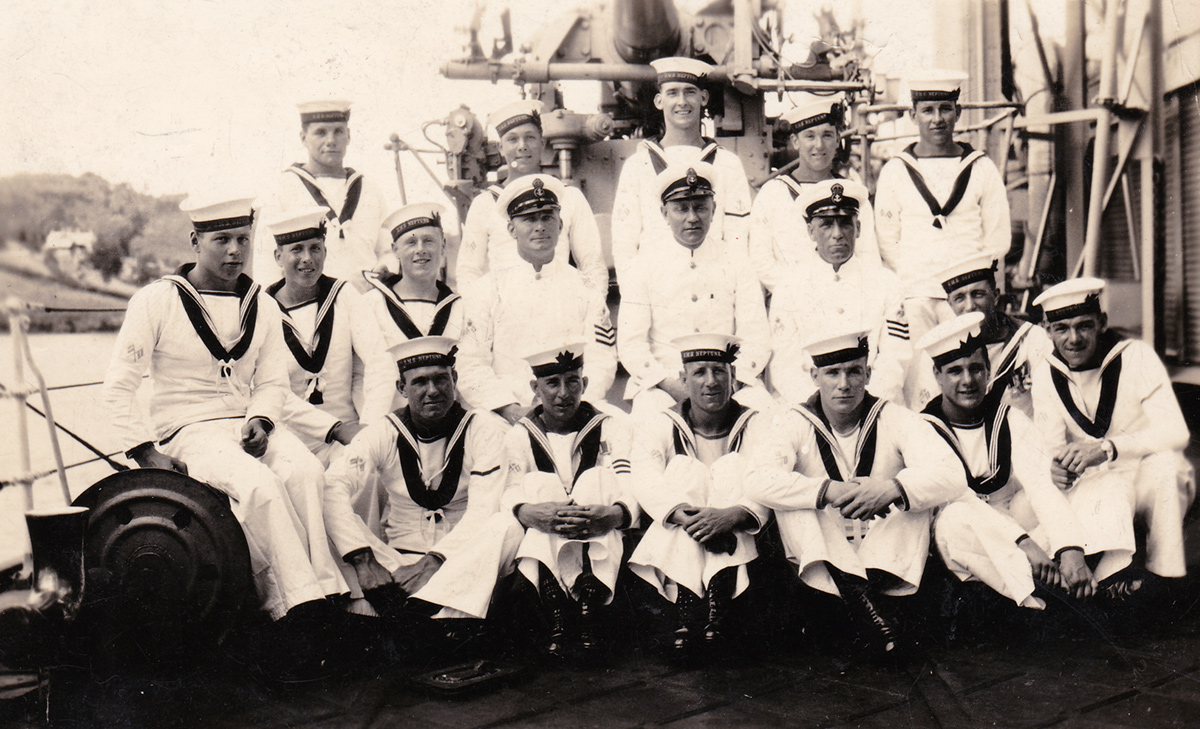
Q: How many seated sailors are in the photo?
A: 13